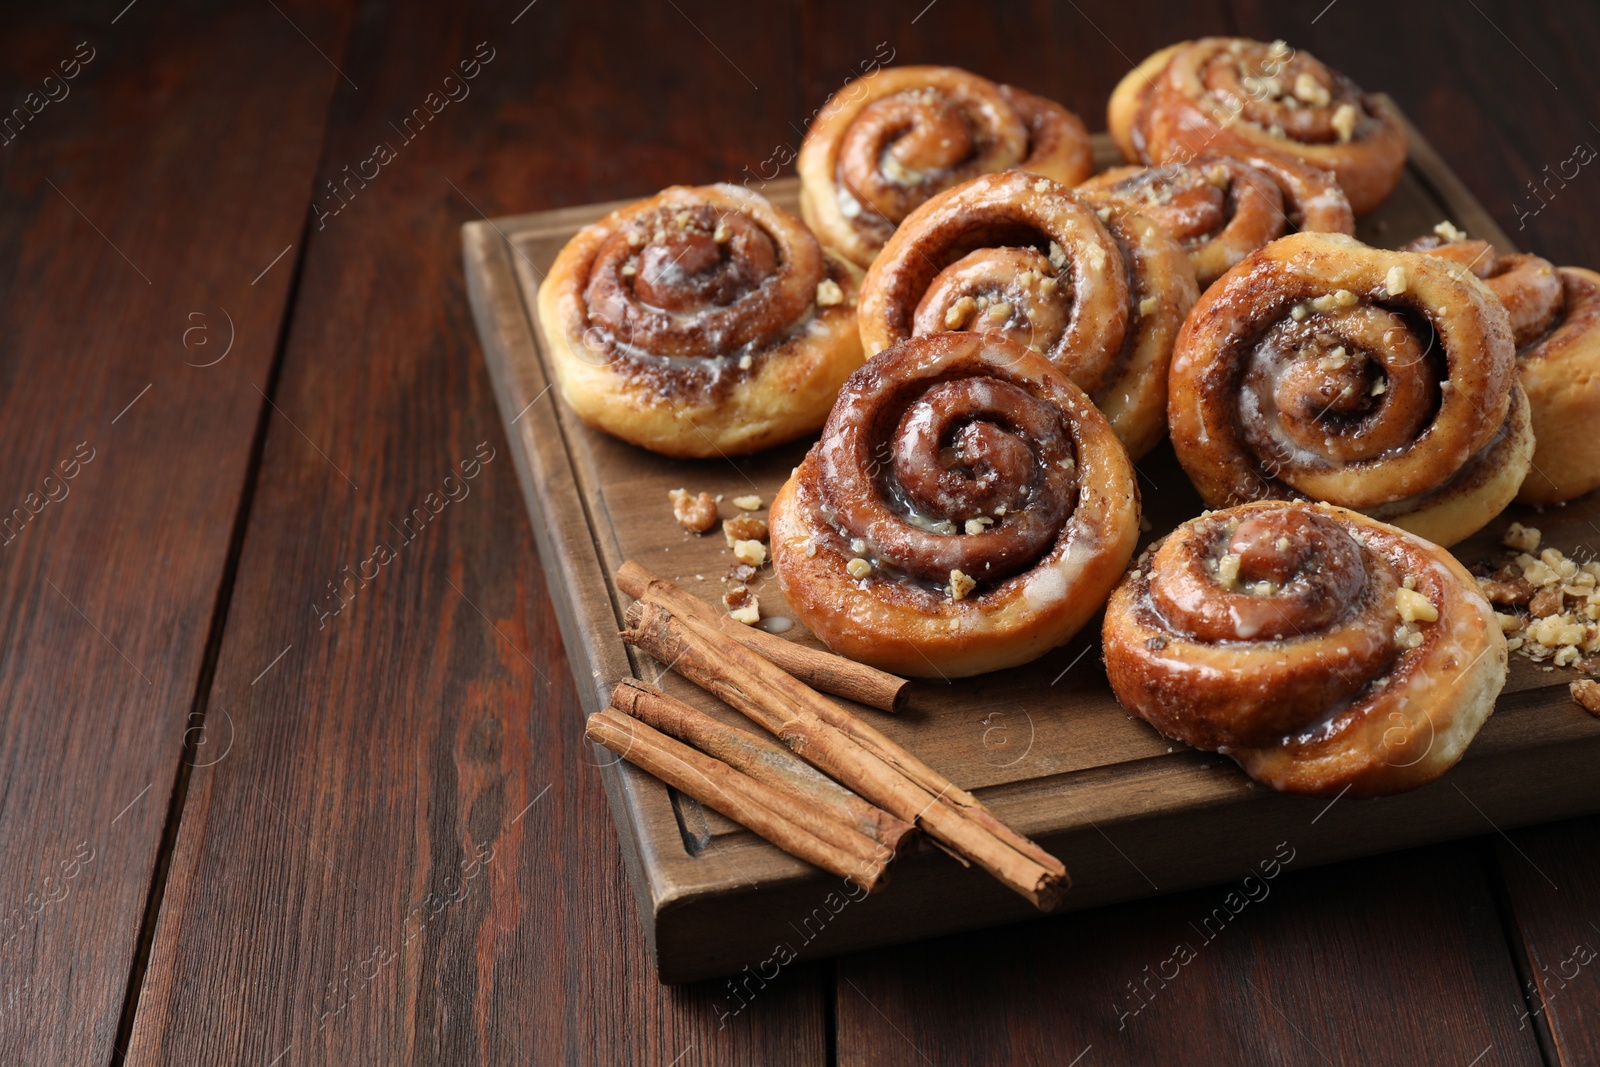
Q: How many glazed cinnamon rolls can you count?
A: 9